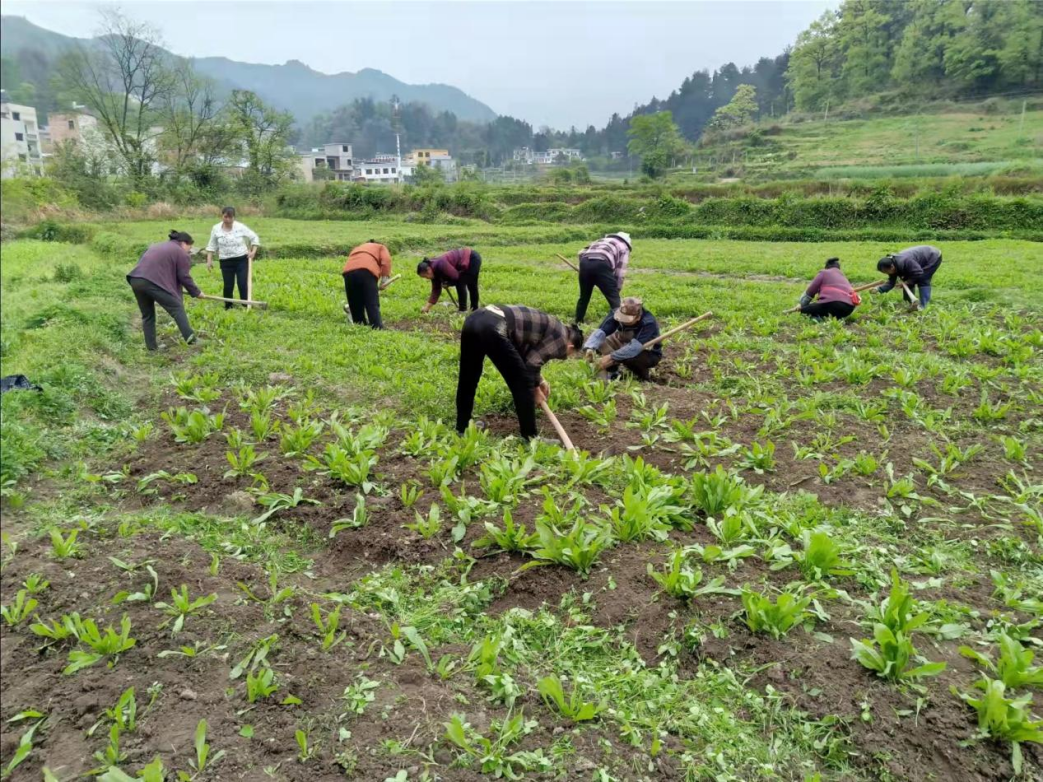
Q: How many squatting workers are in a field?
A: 2